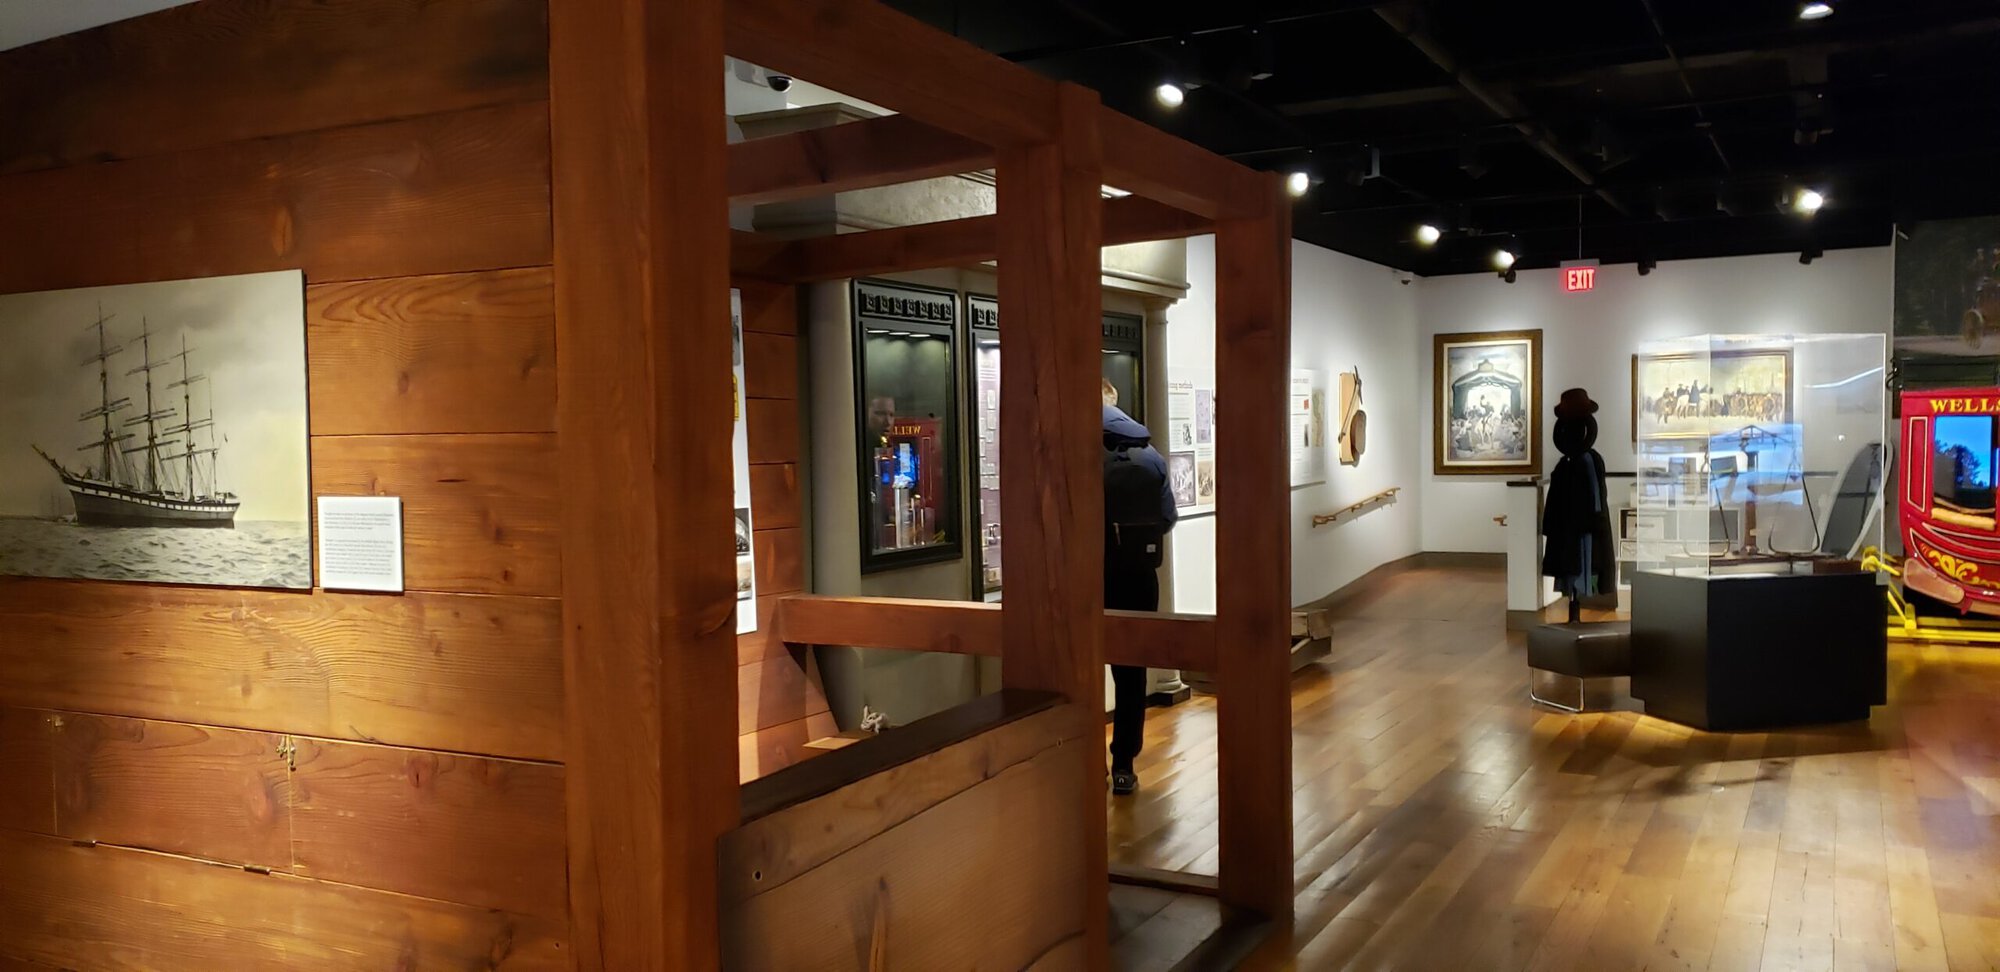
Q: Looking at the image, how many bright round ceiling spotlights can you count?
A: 6